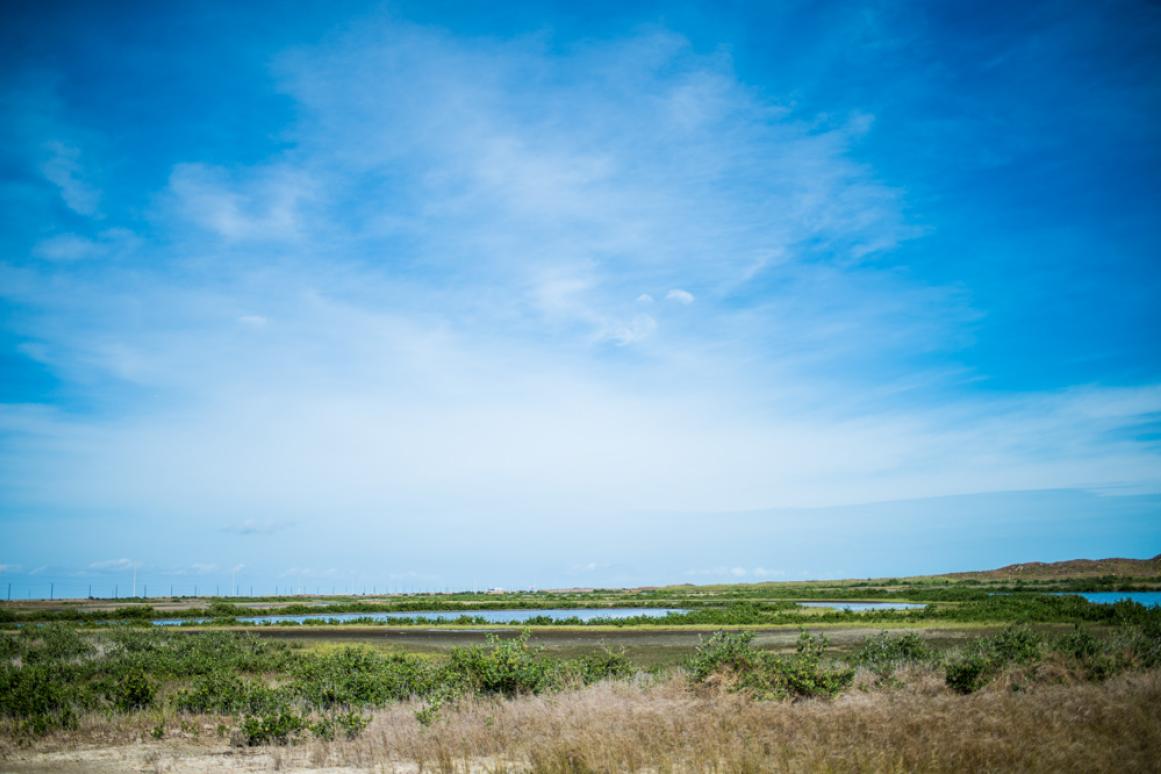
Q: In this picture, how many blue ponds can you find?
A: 3